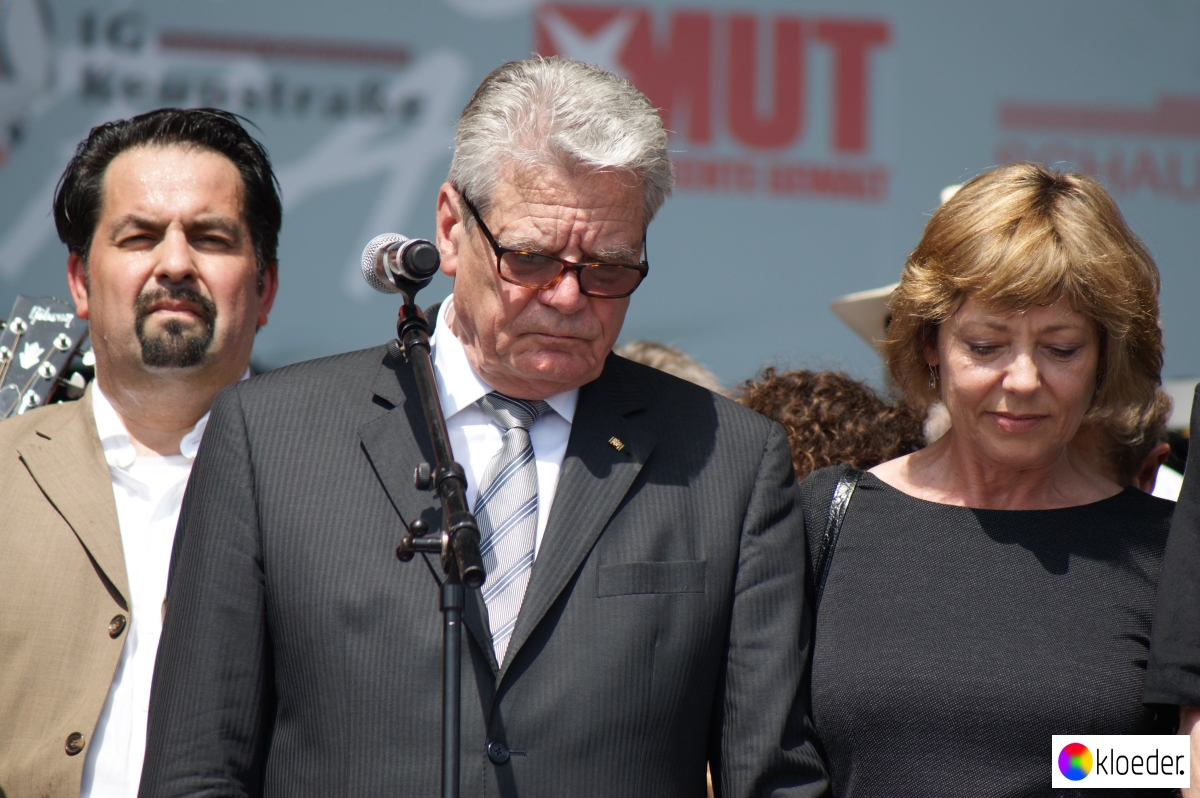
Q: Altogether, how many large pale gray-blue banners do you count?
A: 1